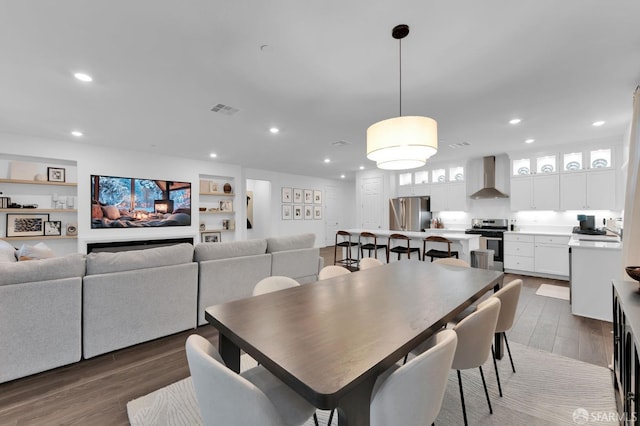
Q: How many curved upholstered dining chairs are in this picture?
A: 8